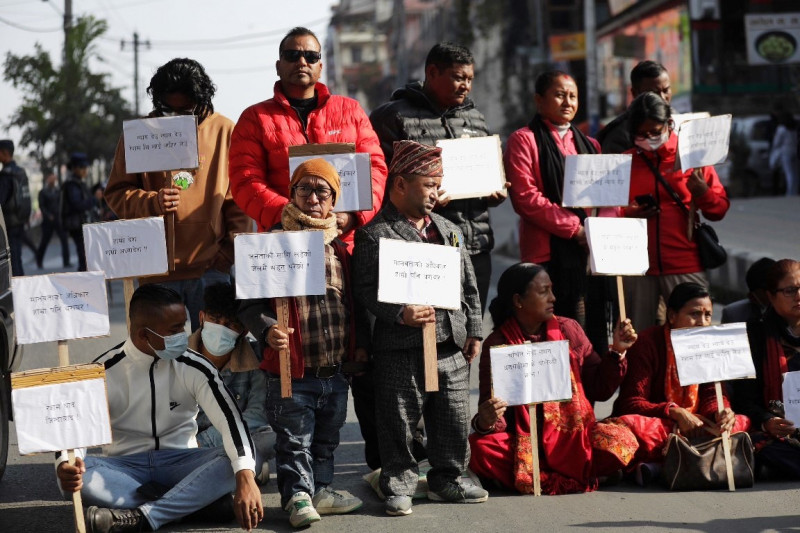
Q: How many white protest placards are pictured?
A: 15